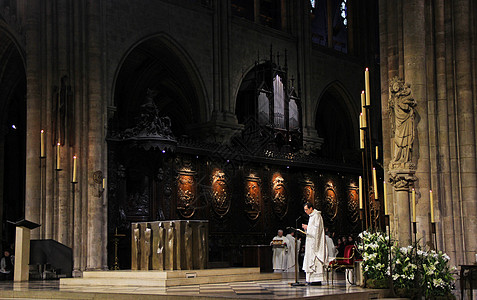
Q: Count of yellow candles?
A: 13